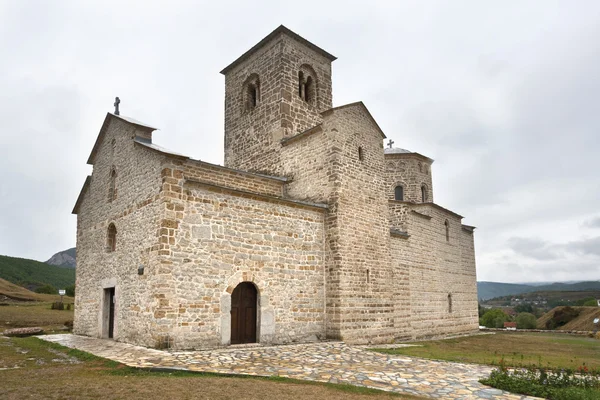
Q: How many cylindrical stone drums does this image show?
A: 1